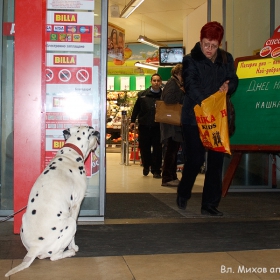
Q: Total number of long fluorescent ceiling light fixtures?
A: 3